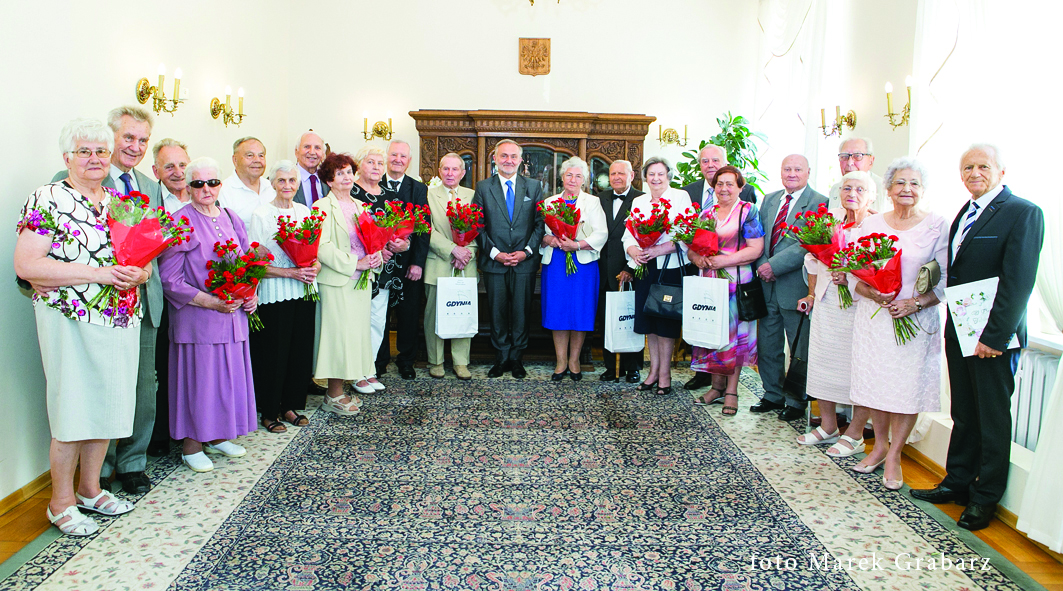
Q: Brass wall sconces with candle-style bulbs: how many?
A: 6